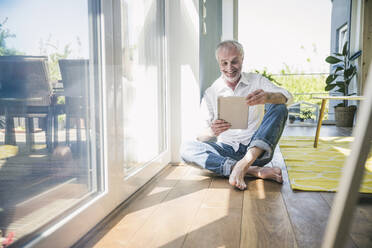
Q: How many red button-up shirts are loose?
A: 0